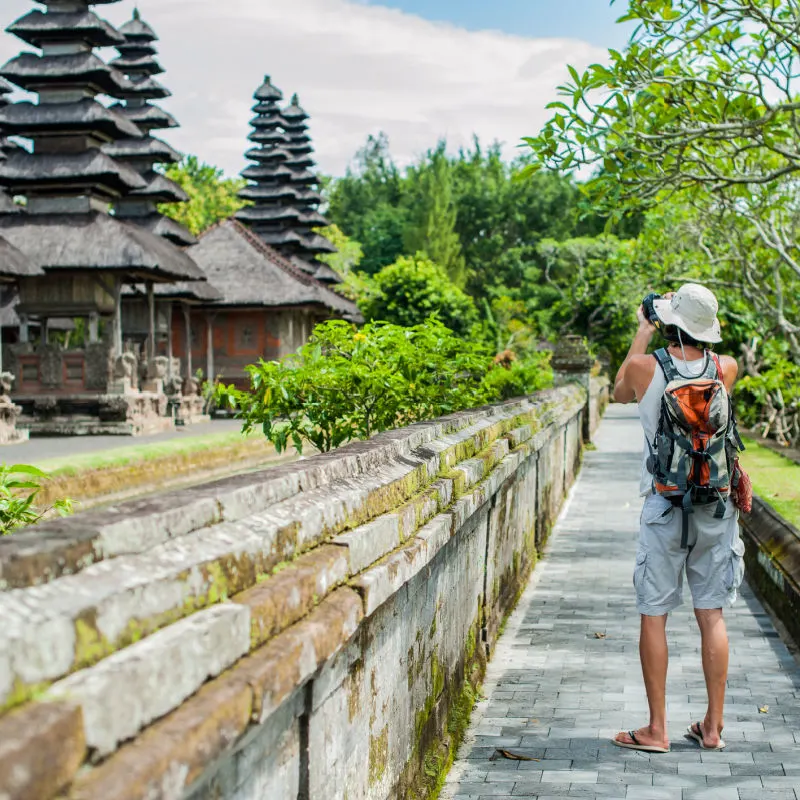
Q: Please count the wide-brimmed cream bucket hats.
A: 1